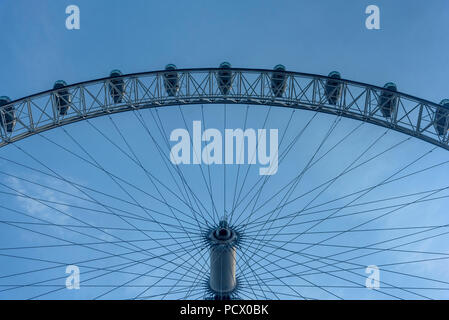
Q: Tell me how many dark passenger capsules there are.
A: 9